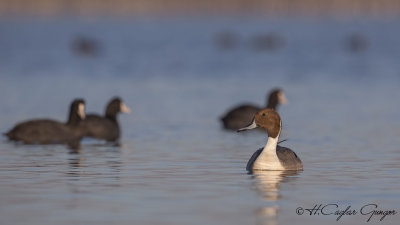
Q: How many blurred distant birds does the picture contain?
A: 4